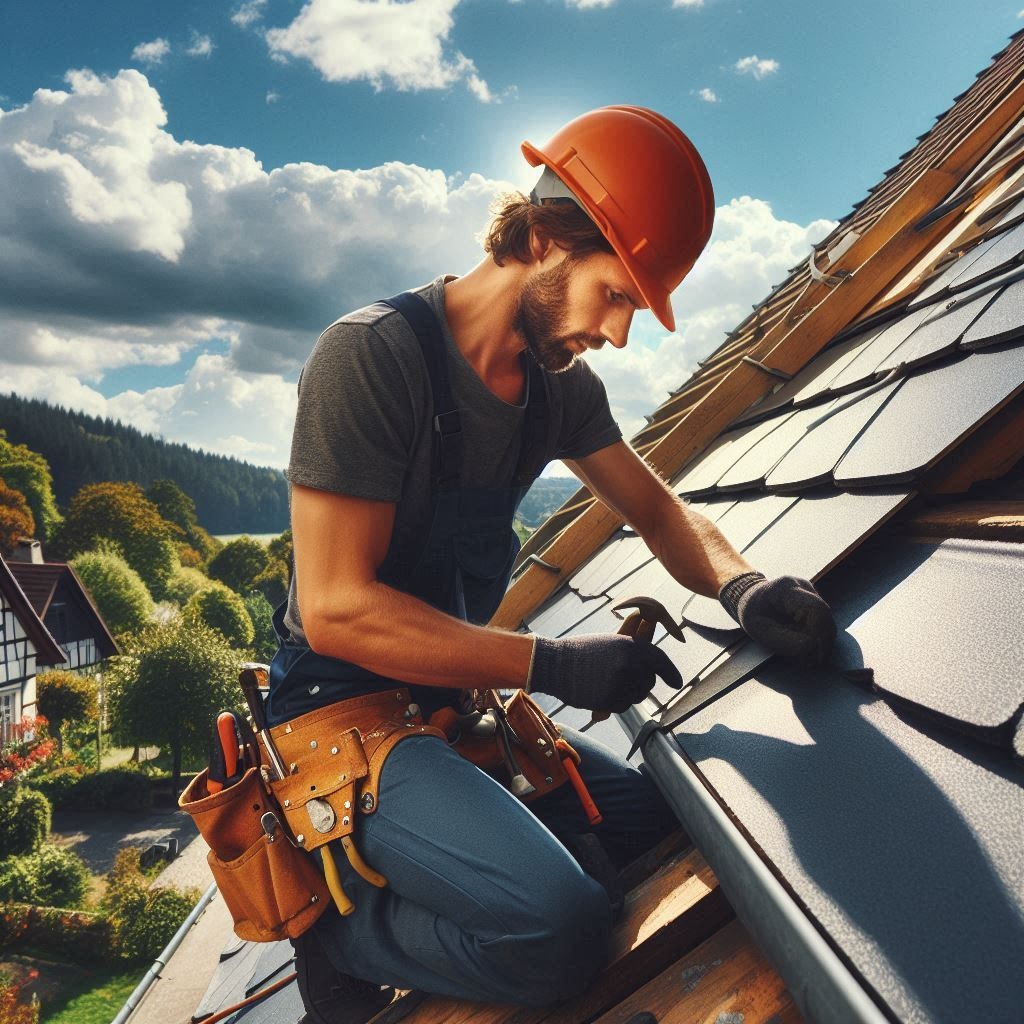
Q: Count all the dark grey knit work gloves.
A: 2